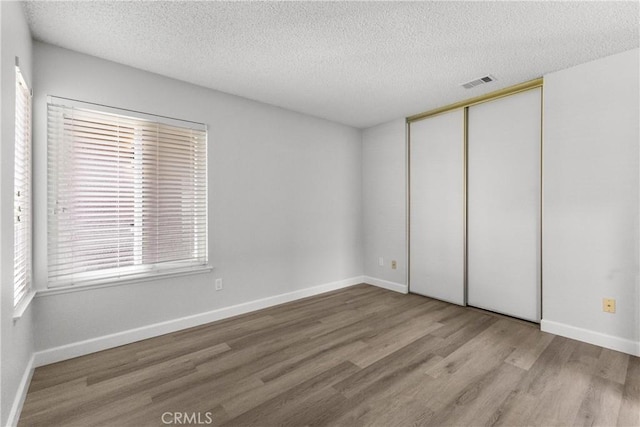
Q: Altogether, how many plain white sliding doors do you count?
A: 2